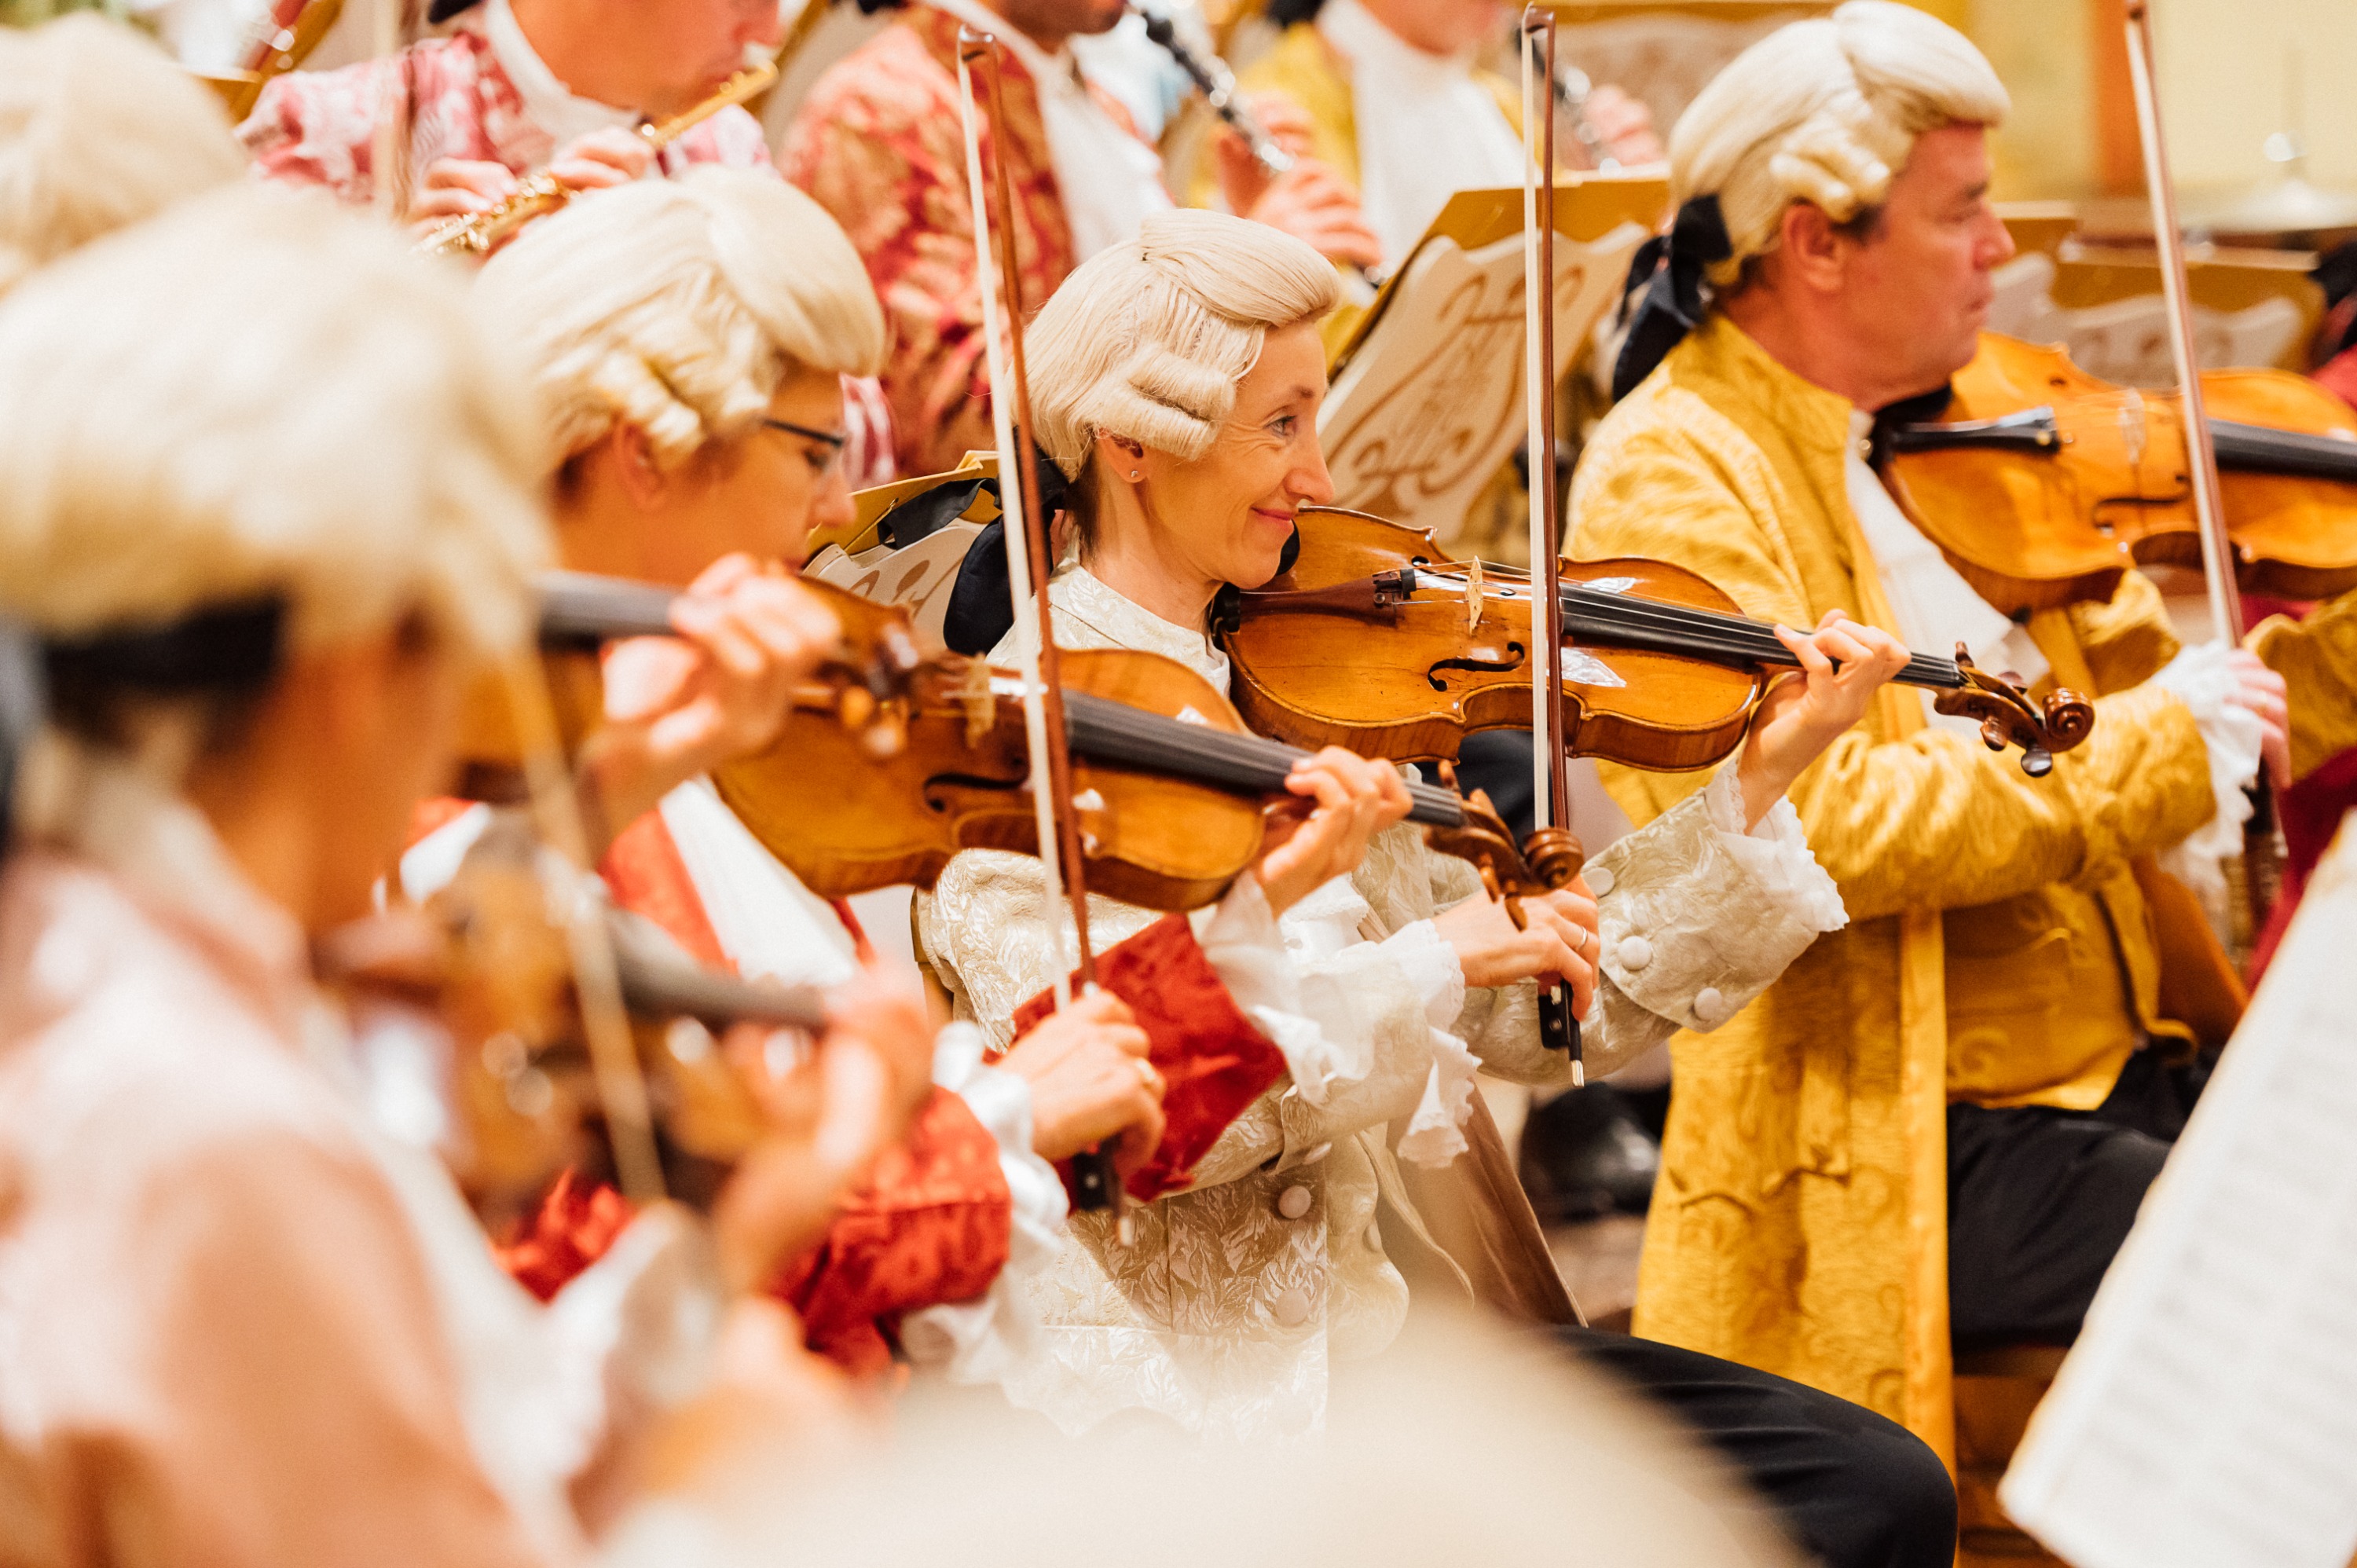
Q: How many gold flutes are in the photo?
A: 1